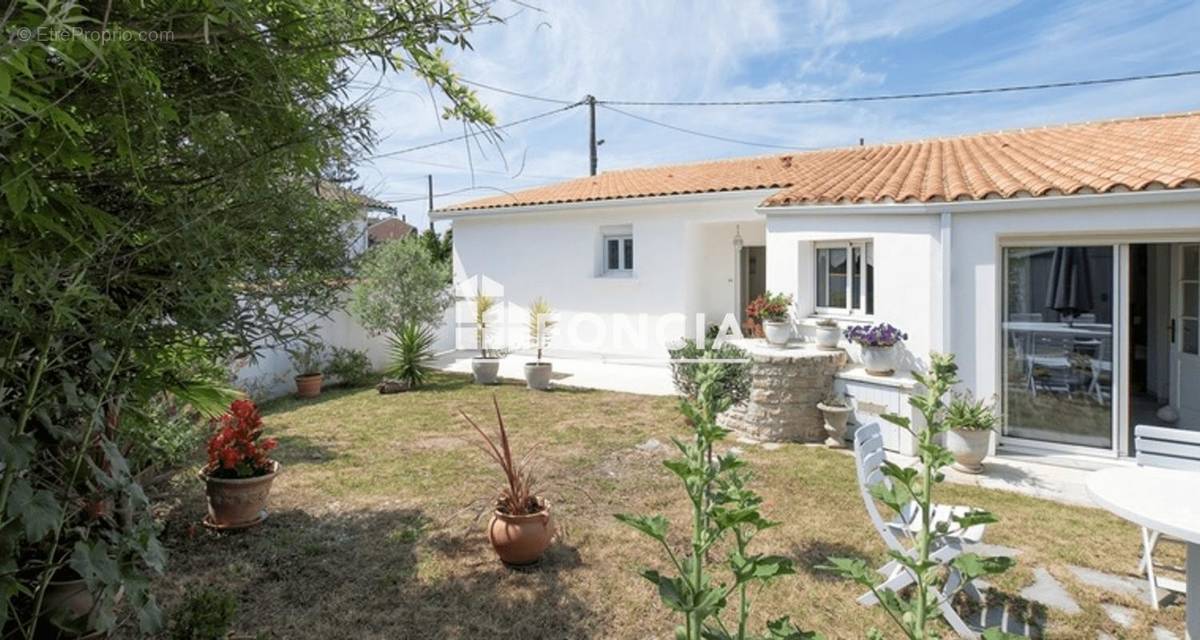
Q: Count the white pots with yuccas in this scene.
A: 2